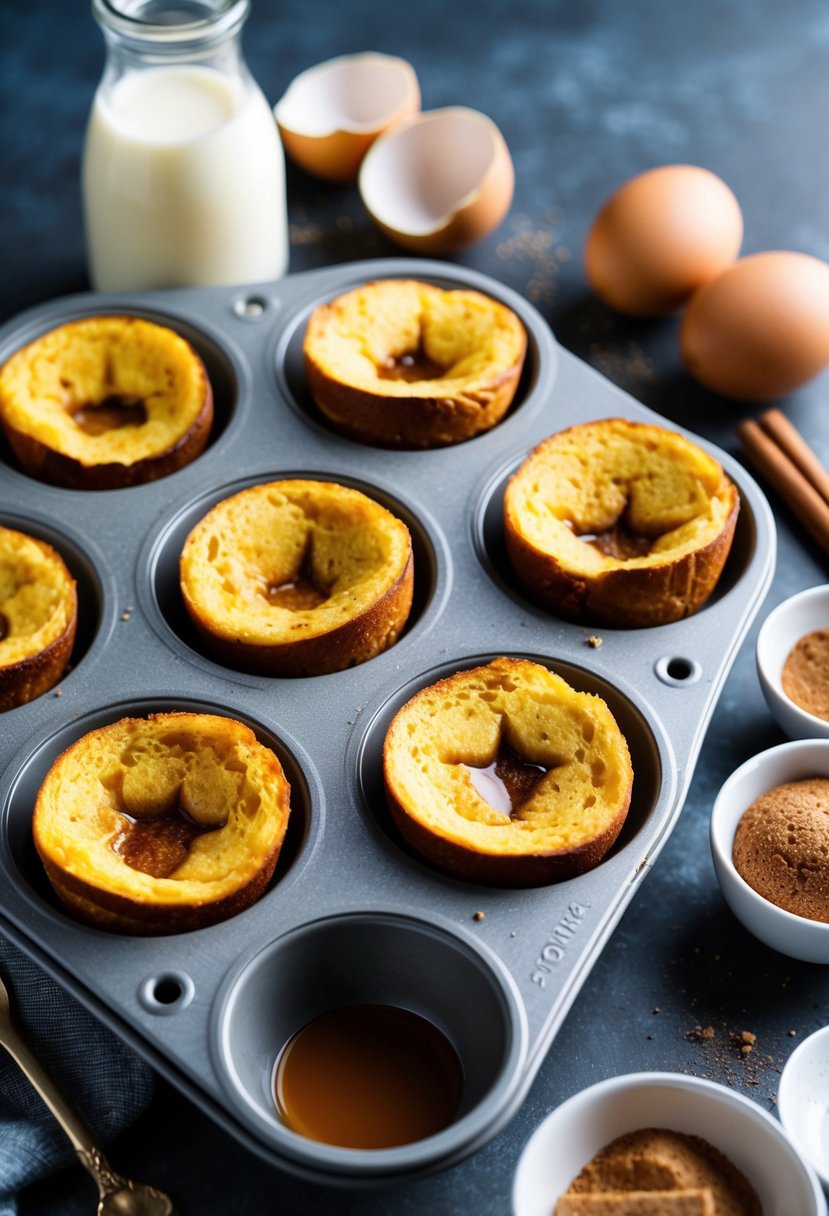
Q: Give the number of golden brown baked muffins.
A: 7